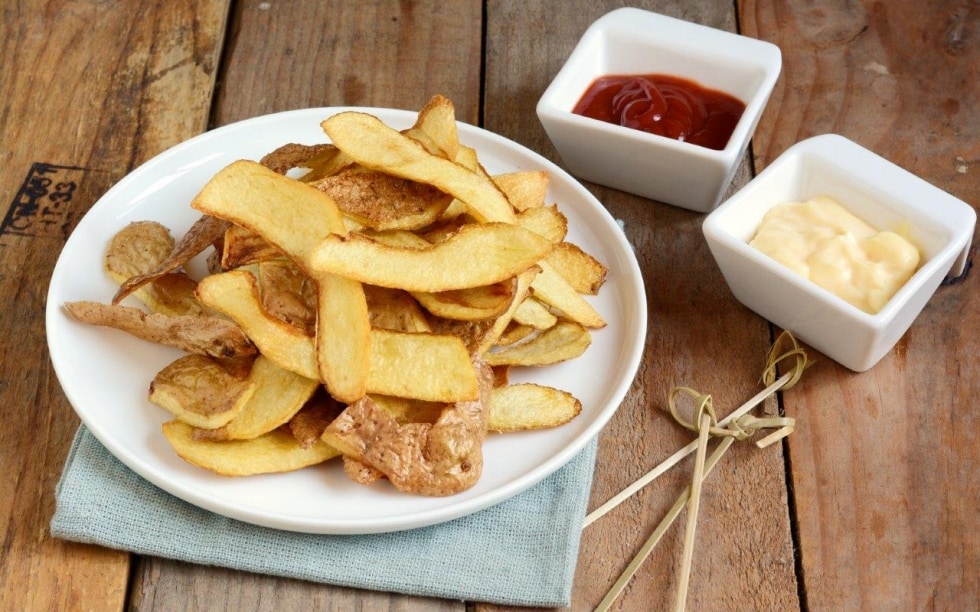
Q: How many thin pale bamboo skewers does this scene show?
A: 3